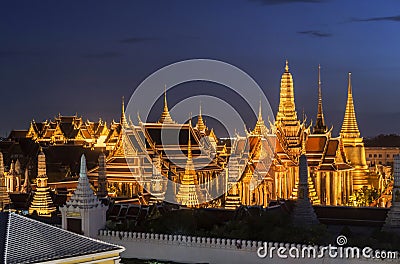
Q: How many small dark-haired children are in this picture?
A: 0